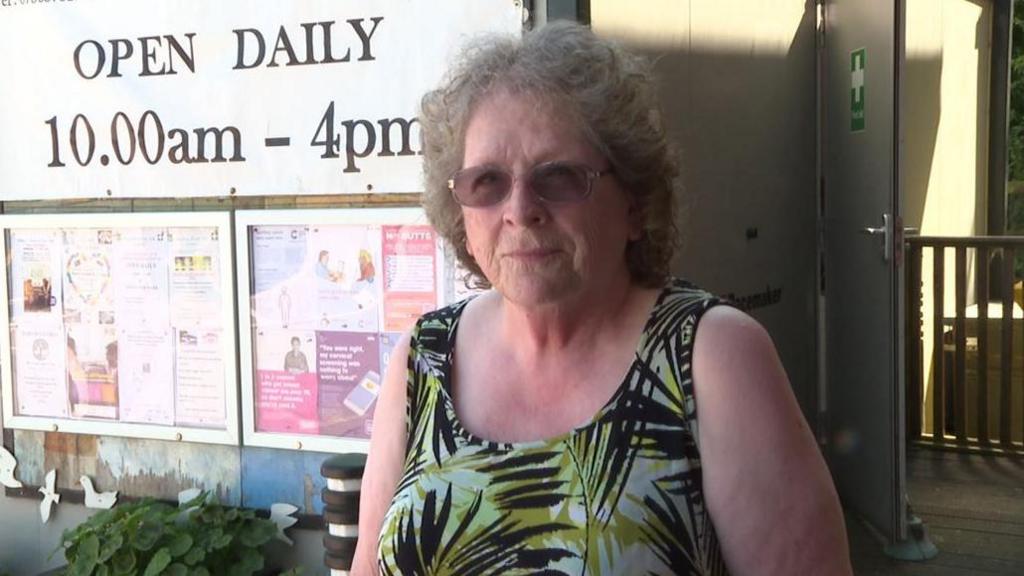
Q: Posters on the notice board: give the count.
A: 14